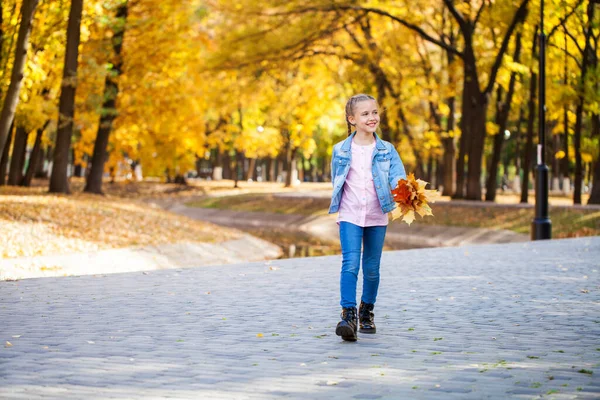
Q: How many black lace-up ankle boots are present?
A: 2